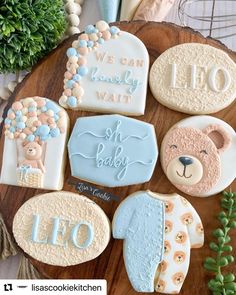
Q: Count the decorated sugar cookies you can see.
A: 7